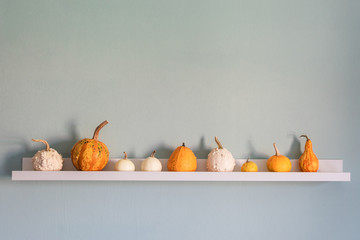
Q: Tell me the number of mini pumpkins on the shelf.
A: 9